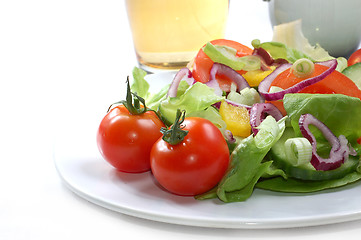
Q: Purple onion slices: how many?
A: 5